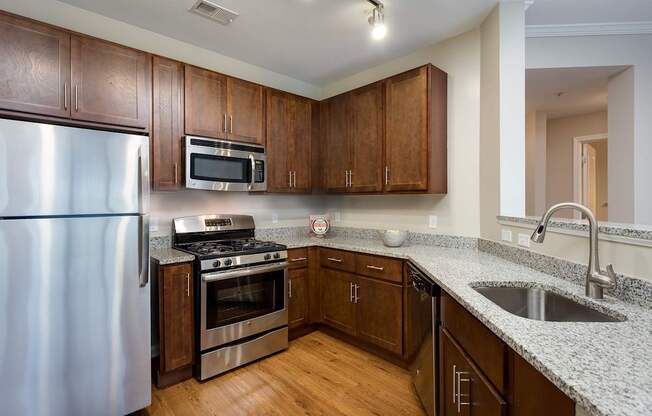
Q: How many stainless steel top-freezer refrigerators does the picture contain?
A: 1